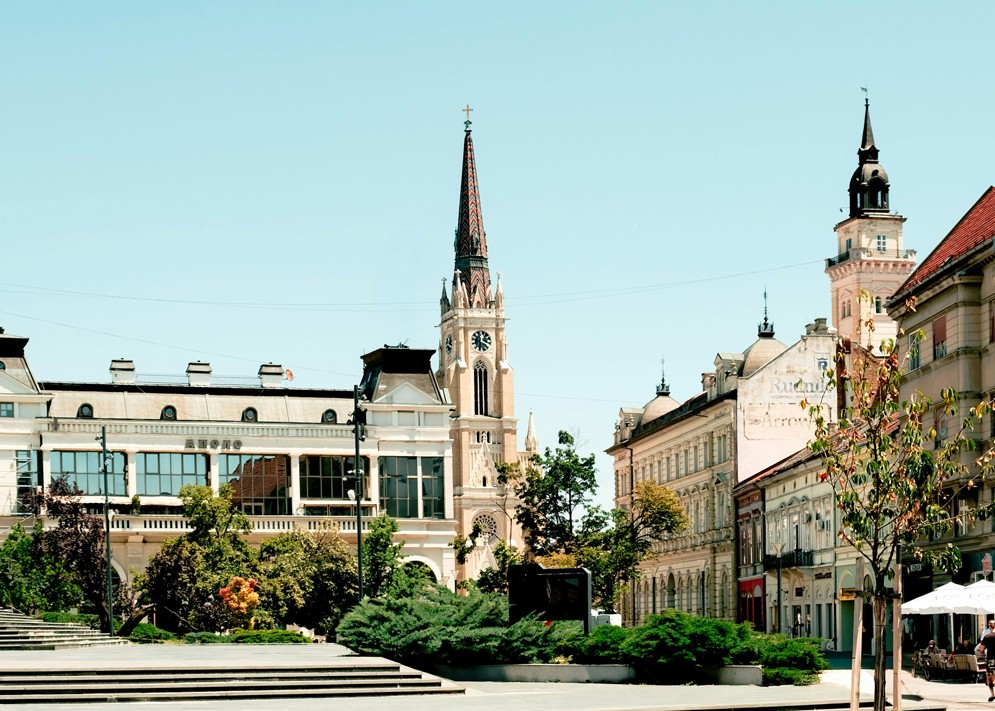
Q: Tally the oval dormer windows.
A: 4